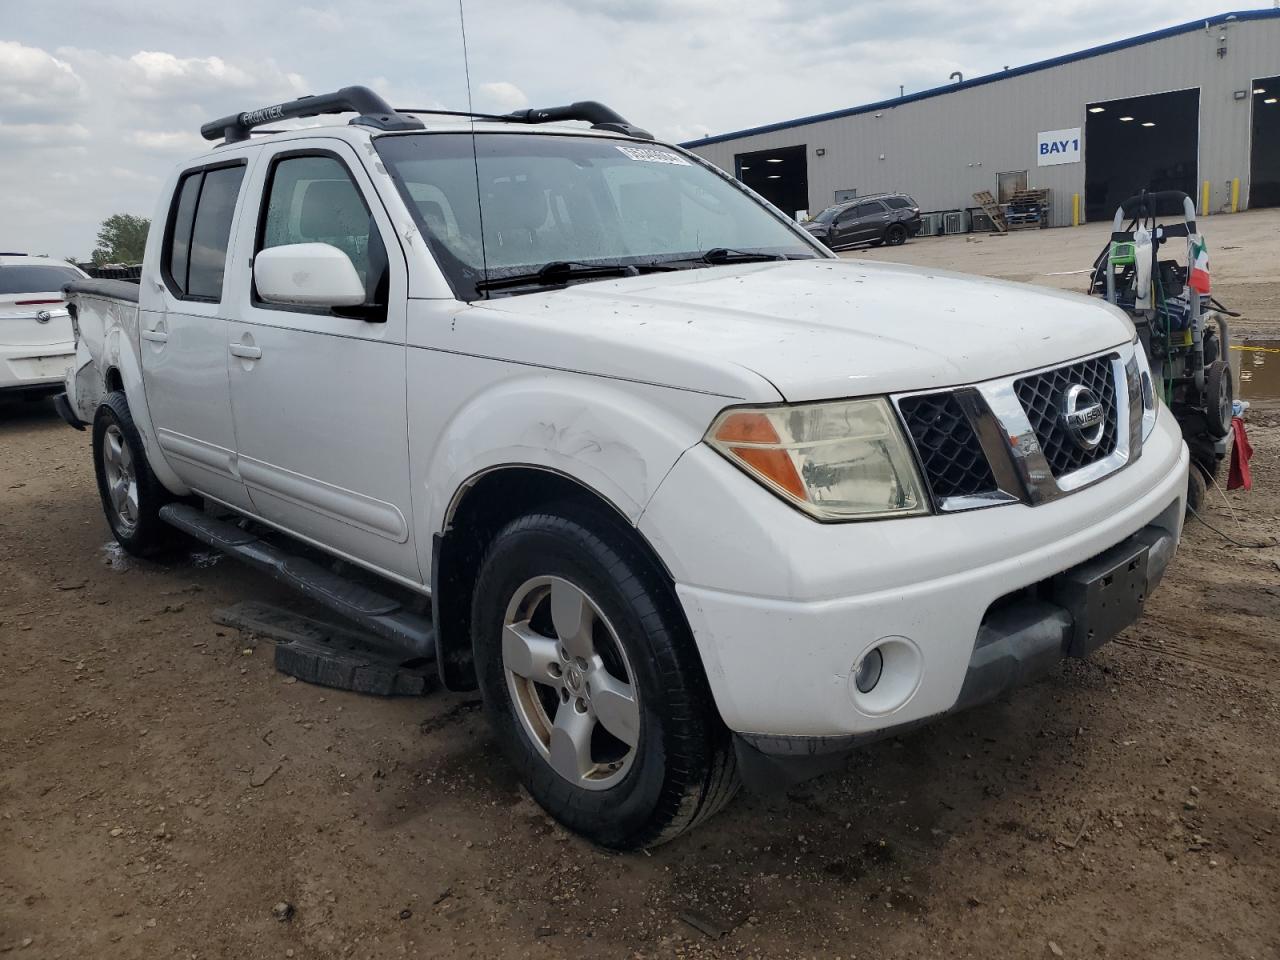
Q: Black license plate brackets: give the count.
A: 1